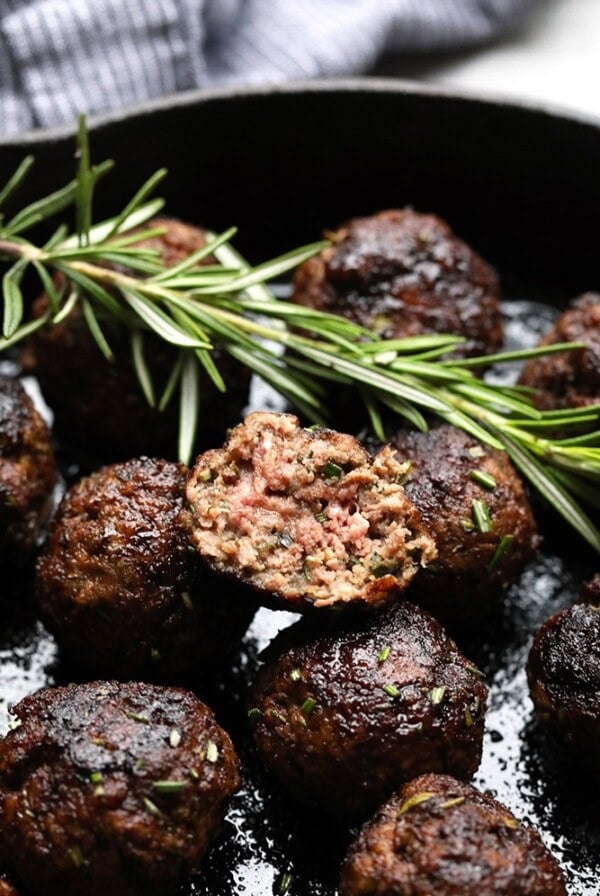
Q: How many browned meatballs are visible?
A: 11